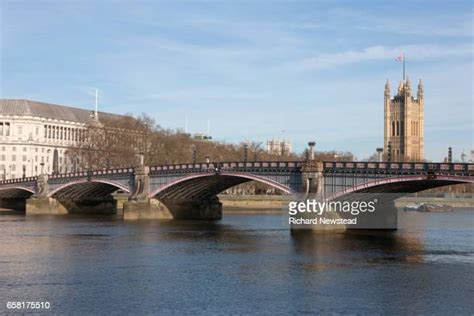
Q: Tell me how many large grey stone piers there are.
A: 3